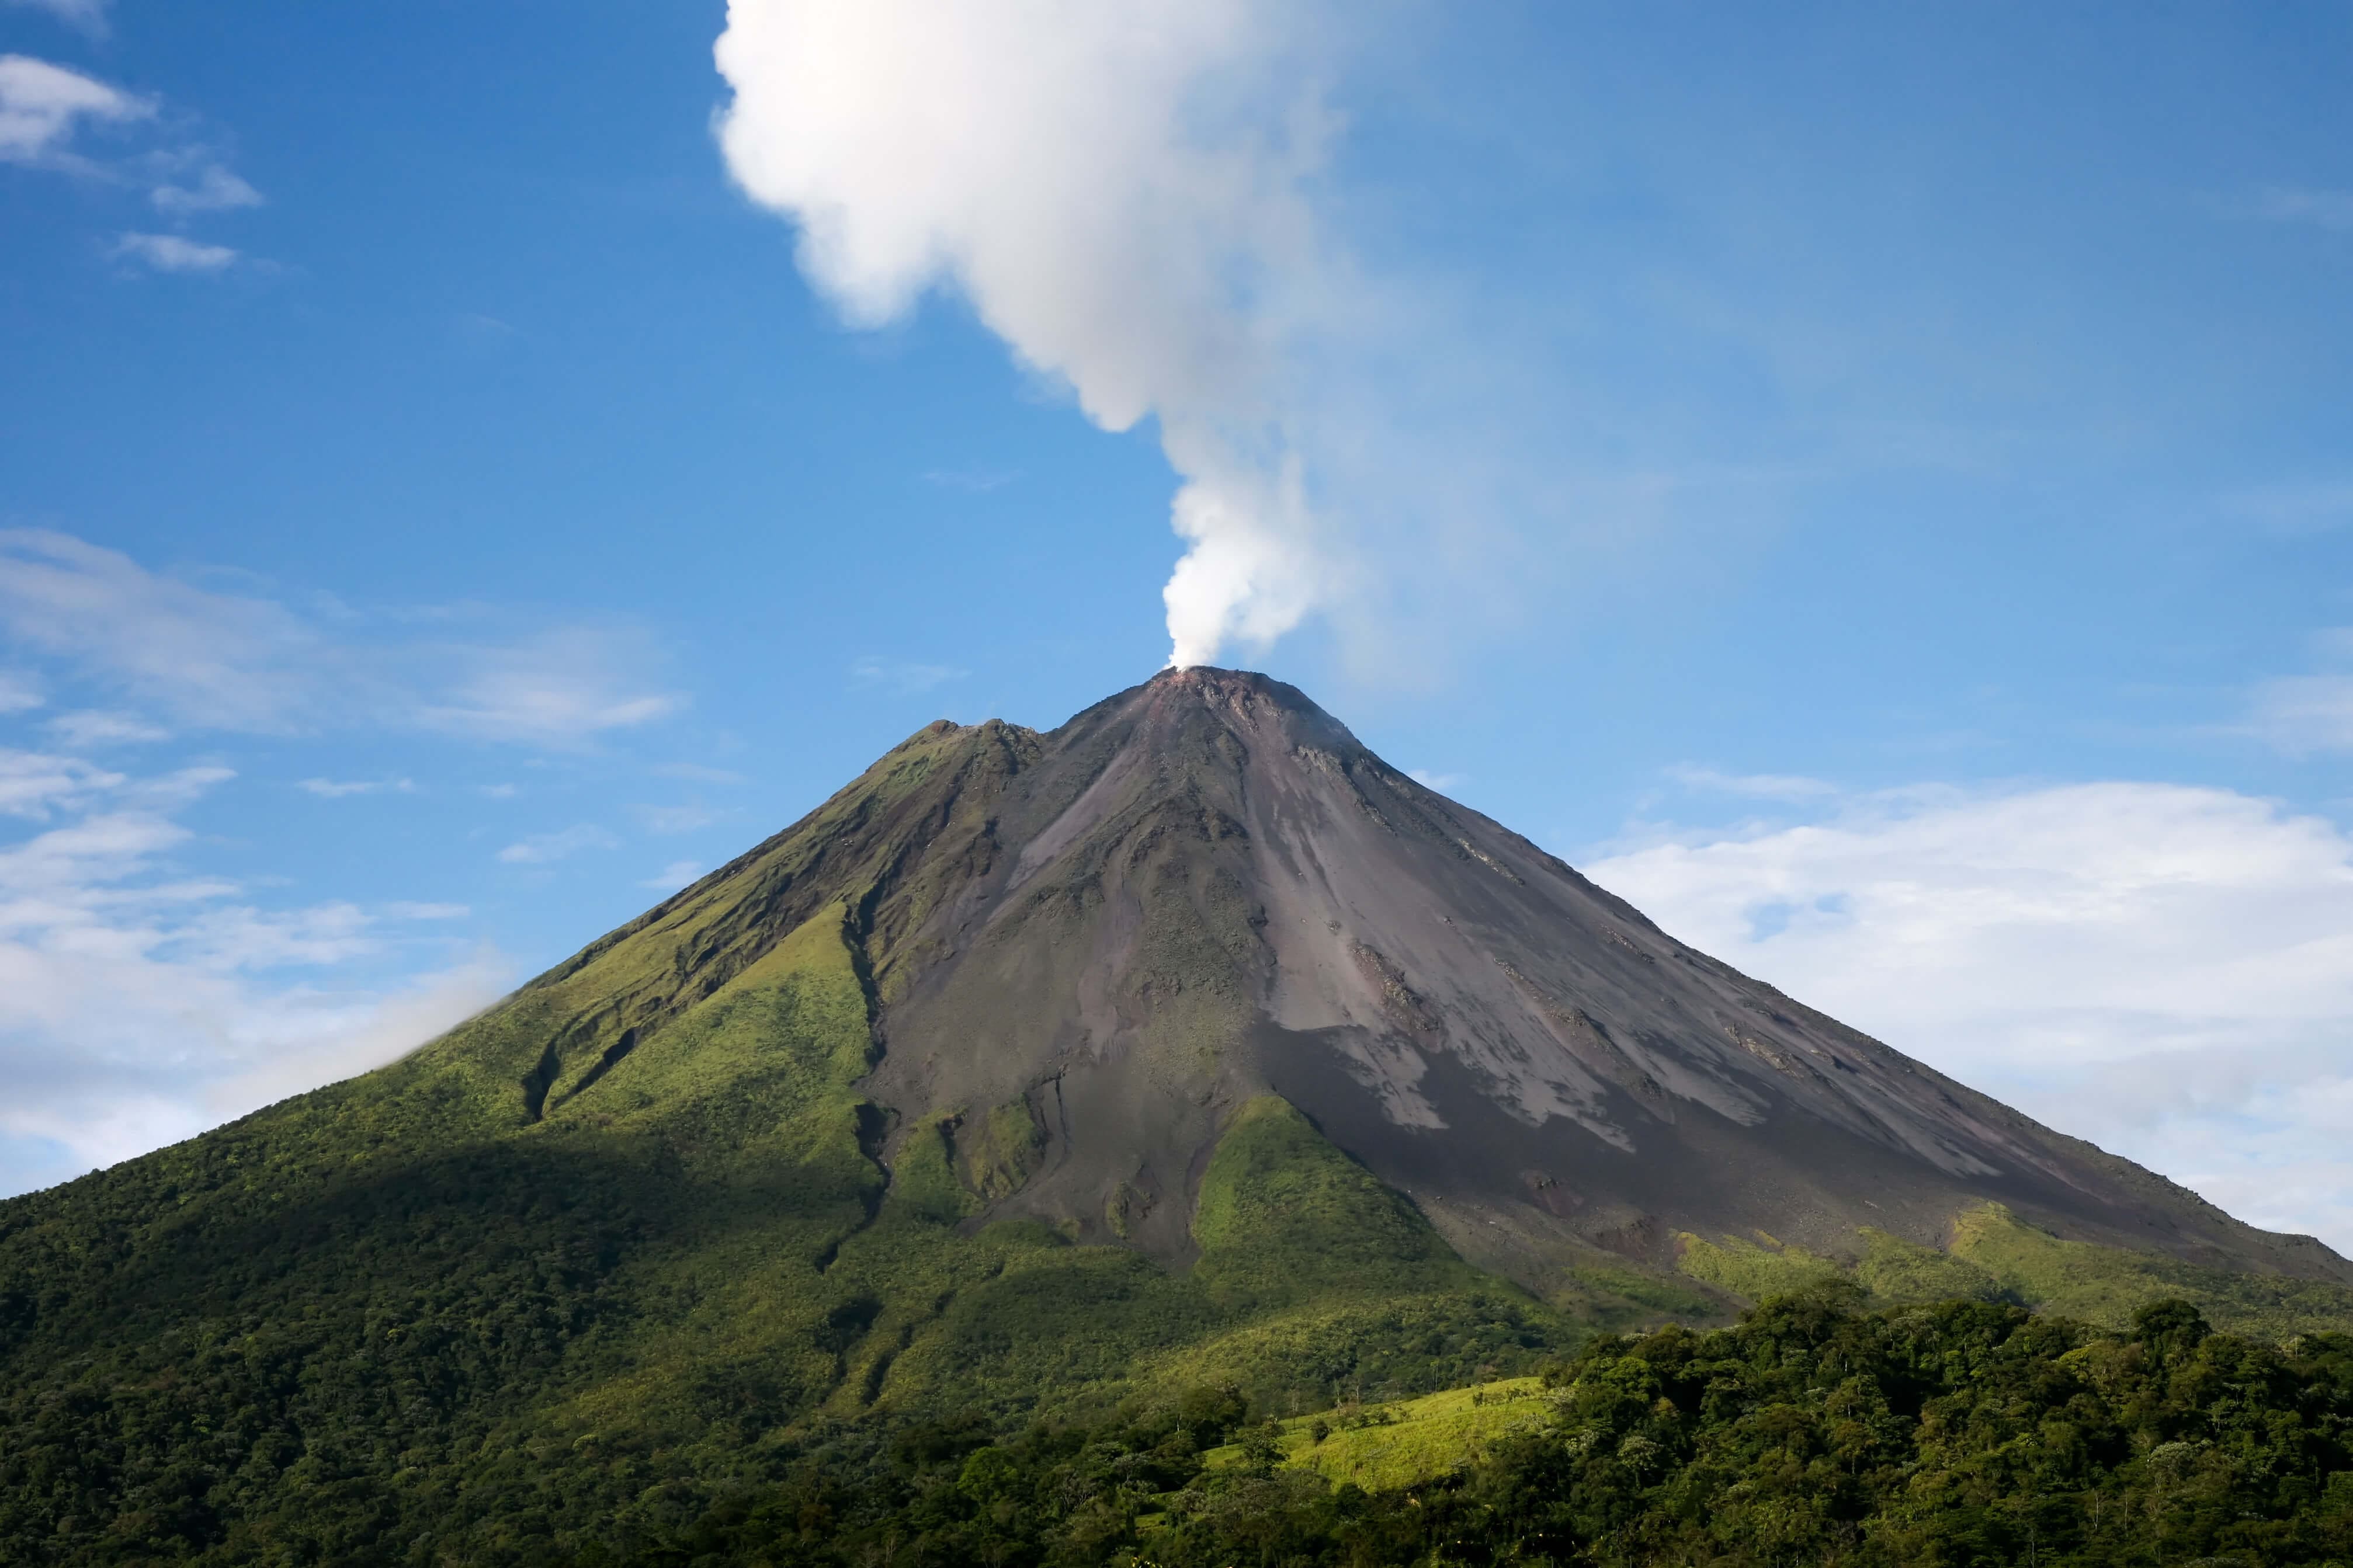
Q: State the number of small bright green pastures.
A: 1